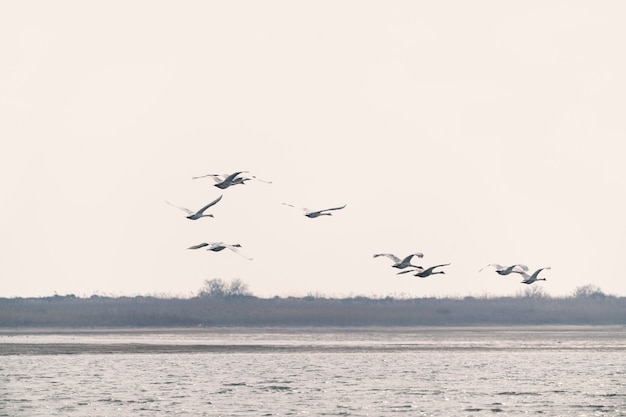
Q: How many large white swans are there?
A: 9